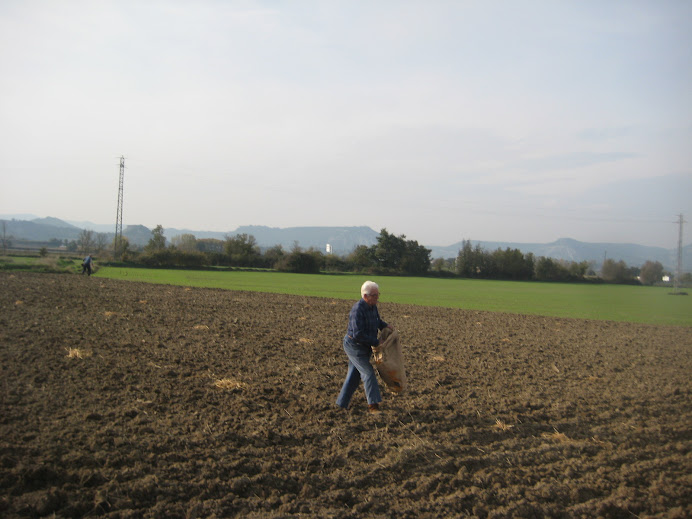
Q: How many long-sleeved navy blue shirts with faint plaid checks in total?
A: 1